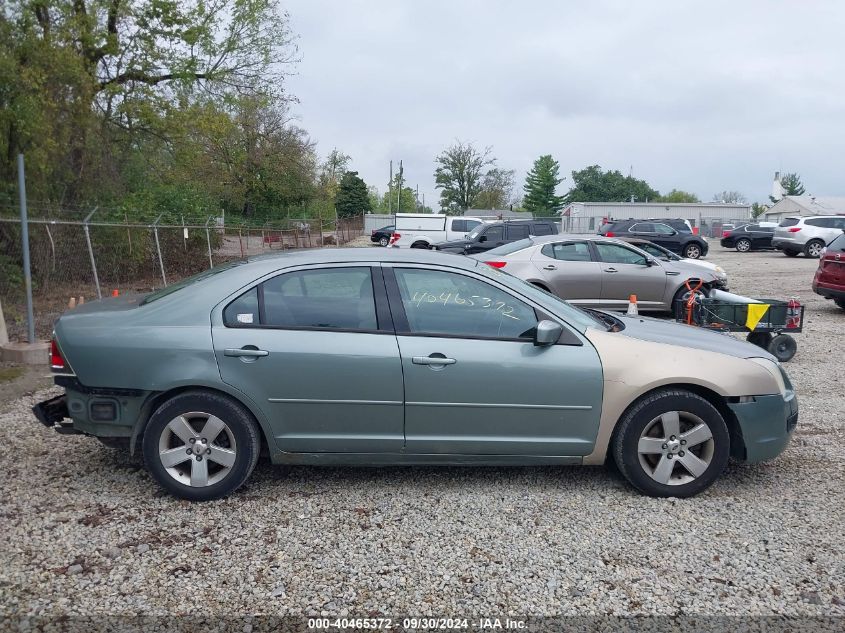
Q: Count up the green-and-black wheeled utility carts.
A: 1